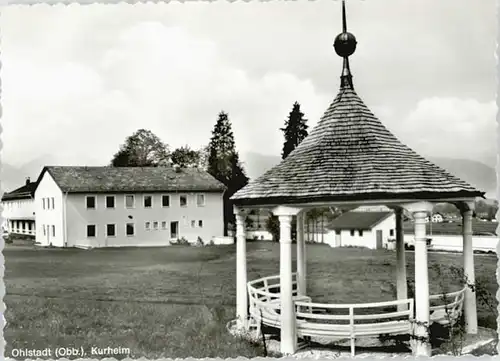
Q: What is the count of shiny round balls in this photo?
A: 1